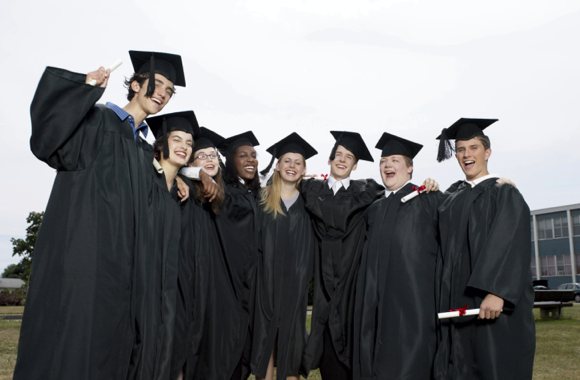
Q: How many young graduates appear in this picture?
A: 8